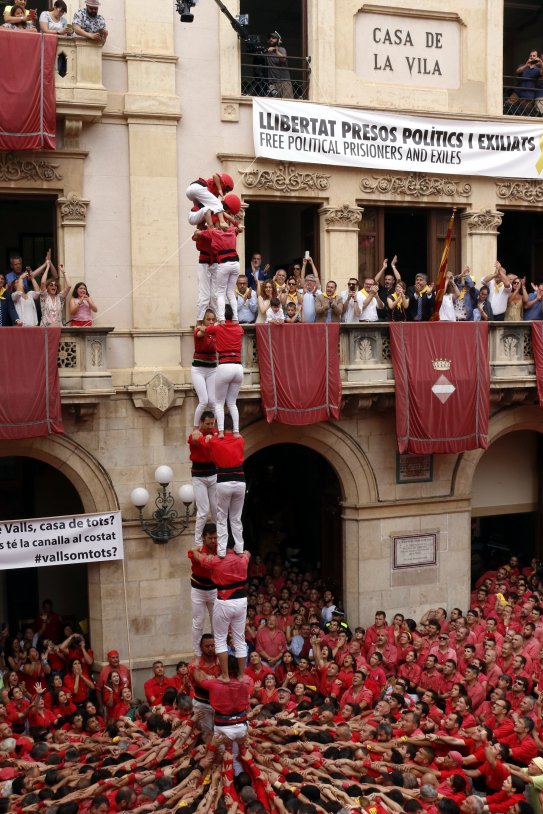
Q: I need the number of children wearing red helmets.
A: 2